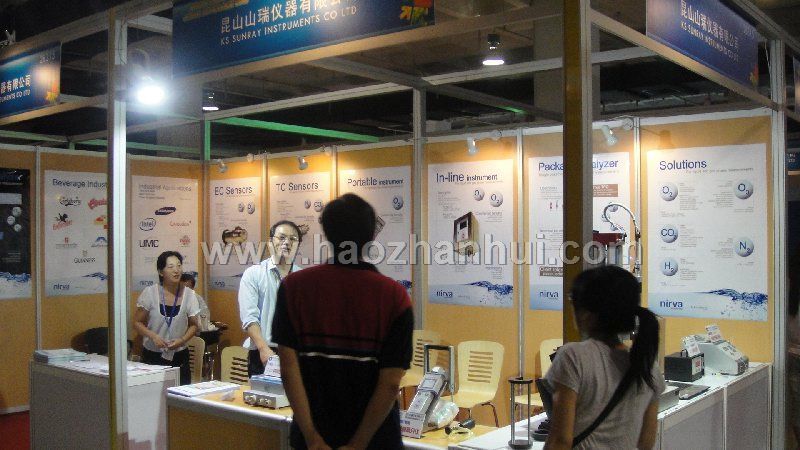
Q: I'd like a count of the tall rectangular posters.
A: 9